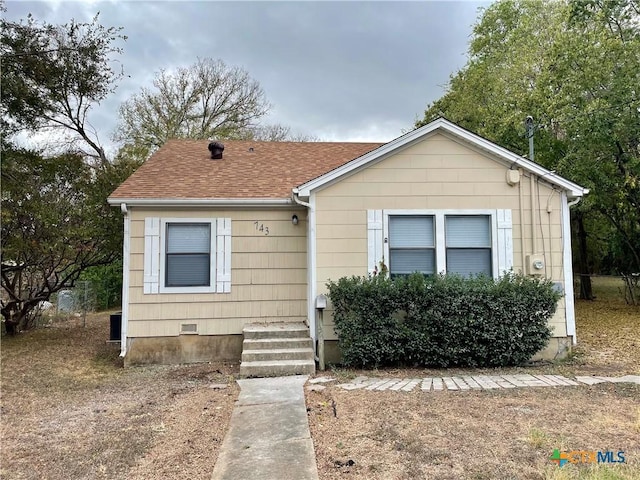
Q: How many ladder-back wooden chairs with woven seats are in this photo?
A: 0